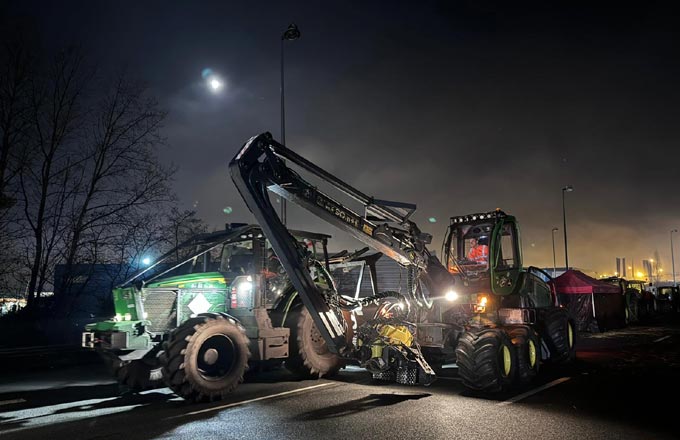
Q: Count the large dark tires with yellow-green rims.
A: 3